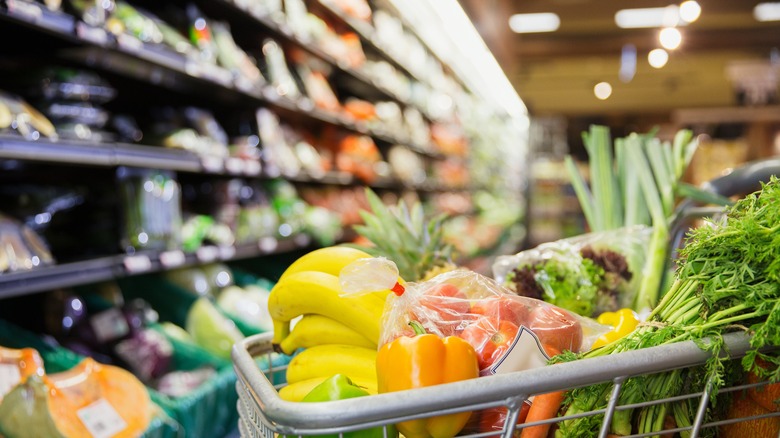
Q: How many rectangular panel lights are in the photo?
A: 3